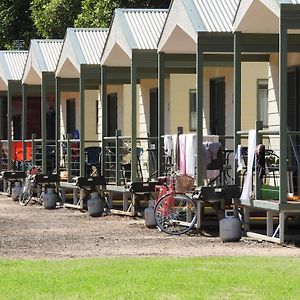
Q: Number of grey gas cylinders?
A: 5